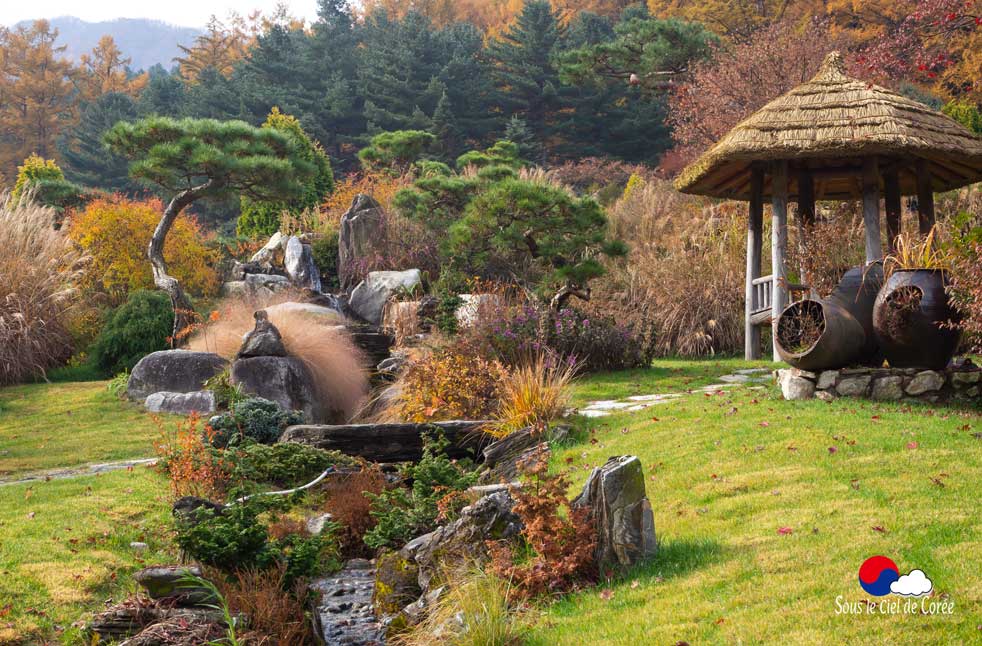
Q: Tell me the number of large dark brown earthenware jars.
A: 3